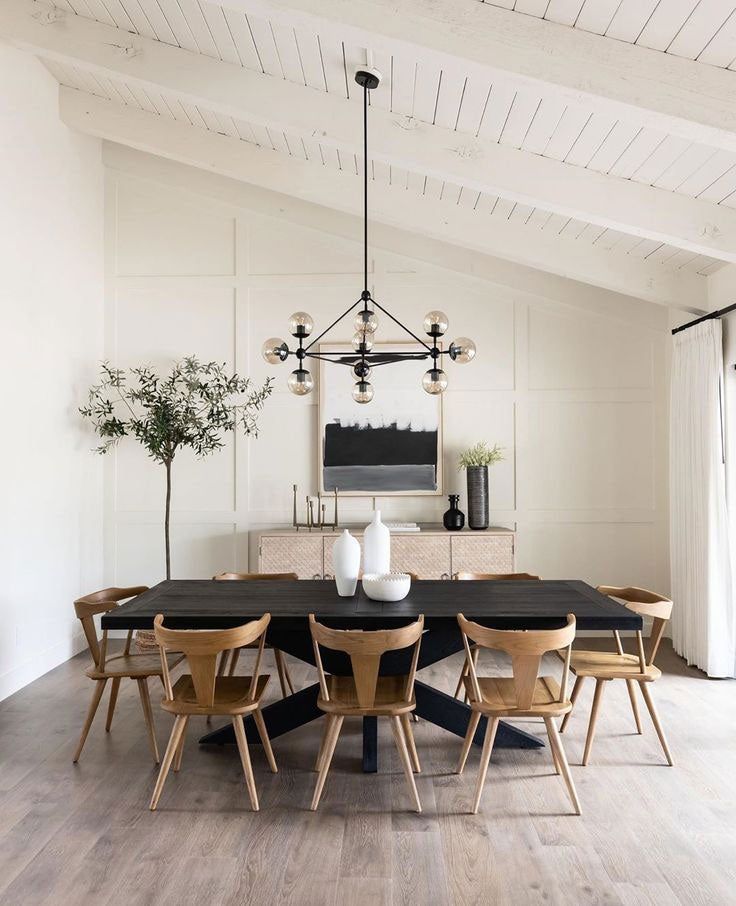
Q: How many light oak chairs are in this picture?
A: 8